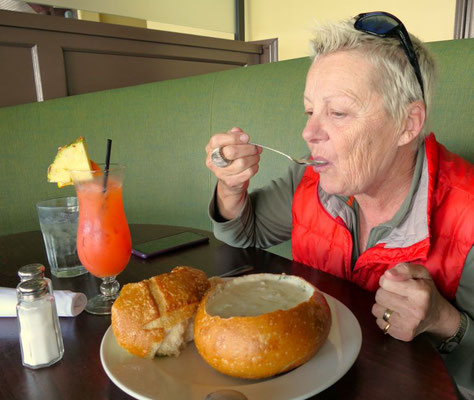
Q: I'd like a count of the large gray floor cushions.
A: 0